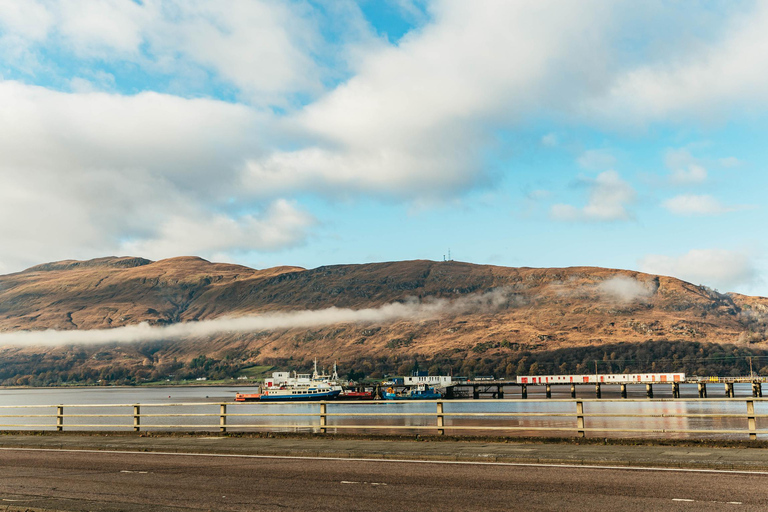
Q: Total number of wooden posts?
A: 7